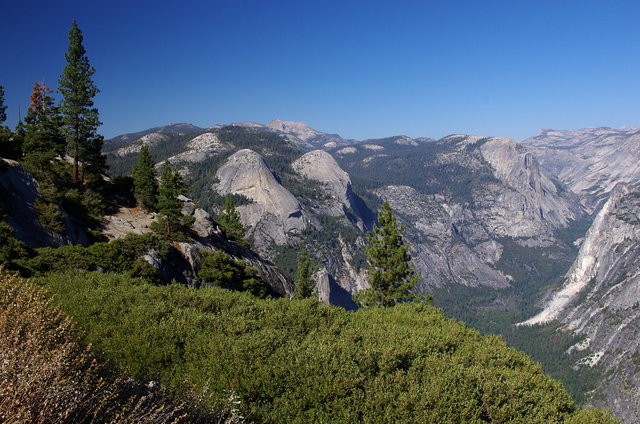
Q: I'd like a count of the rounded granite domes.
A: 2